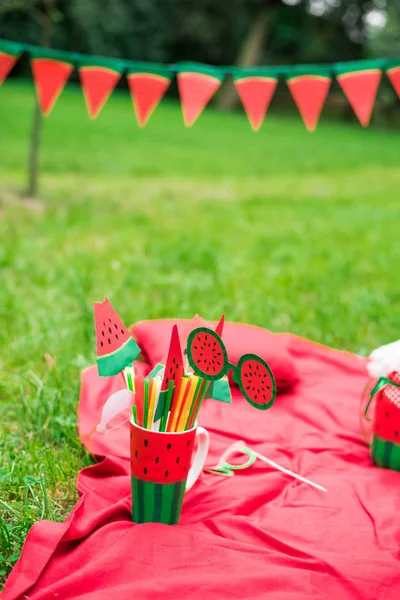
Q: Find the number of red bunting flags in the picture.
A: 9